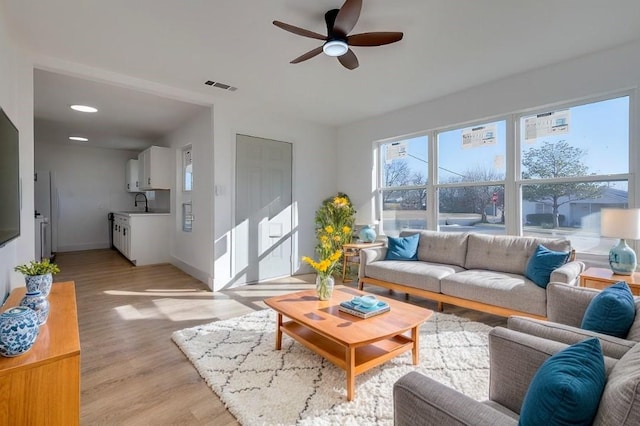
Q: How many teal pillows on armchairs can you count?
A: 2